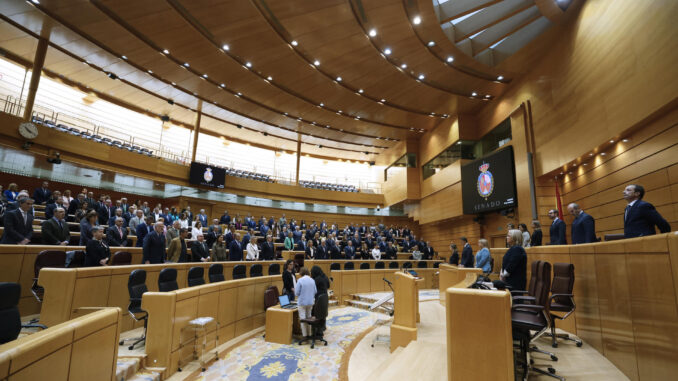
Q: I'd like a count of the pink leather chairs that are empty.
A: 0